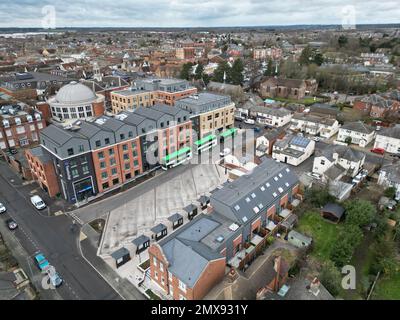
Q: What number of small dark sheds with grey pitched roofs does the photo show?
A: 6